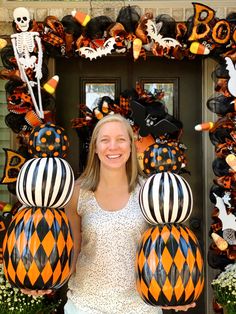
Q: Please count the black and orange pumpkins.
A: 4